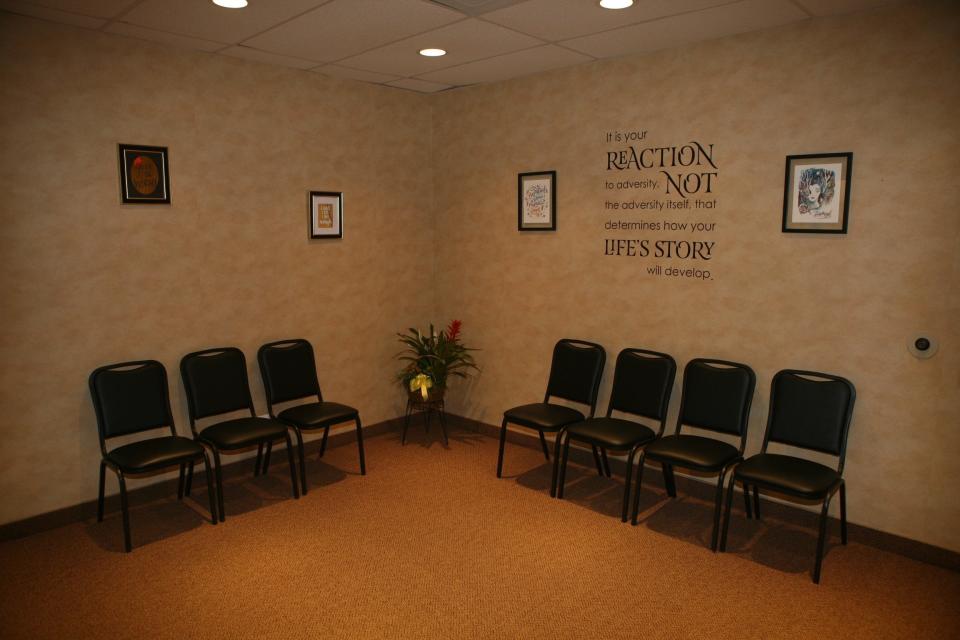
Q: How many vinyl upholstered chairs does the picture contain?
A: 7